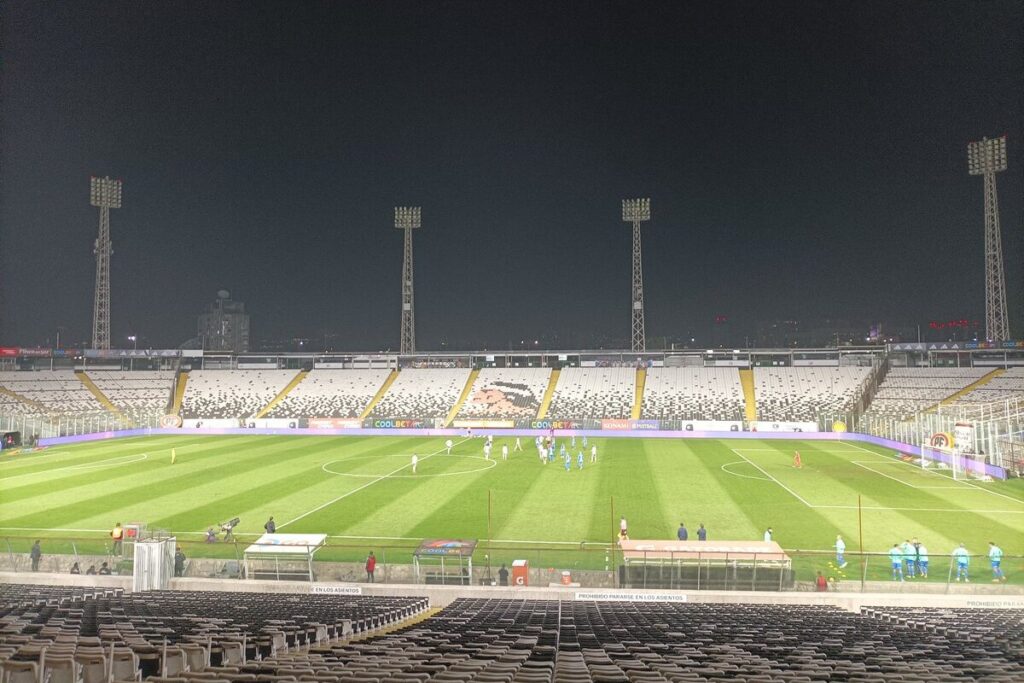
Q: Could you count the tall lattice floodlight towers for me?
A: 4